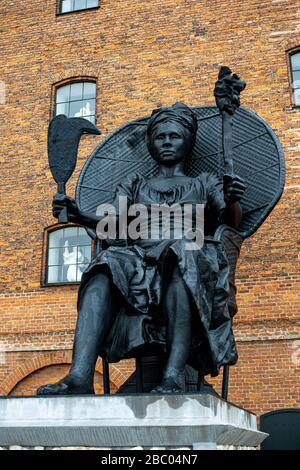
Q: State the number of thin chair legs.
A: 4